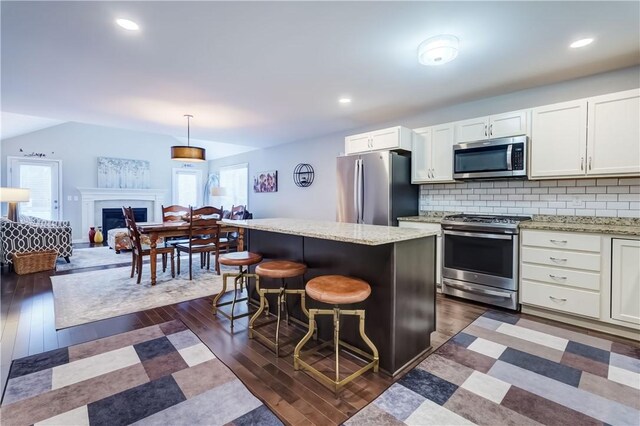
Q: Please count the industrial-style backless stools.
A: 3